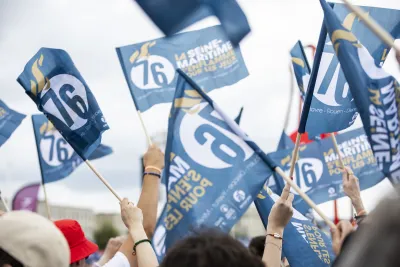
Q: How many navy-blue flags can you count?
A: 11